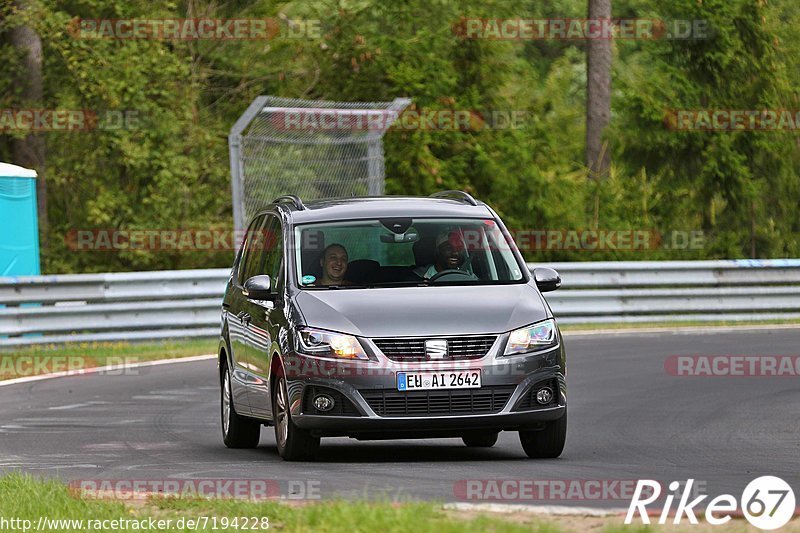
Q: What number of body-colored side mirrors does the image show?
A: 2